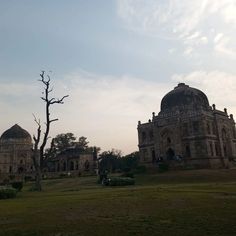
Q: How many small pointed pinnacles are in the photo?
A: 6